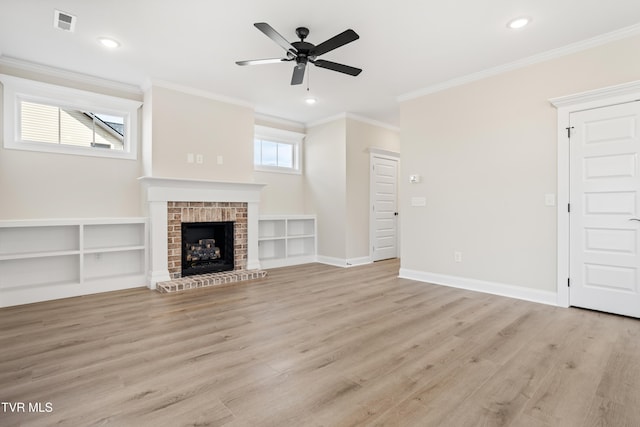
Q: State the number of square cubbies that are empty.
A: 8